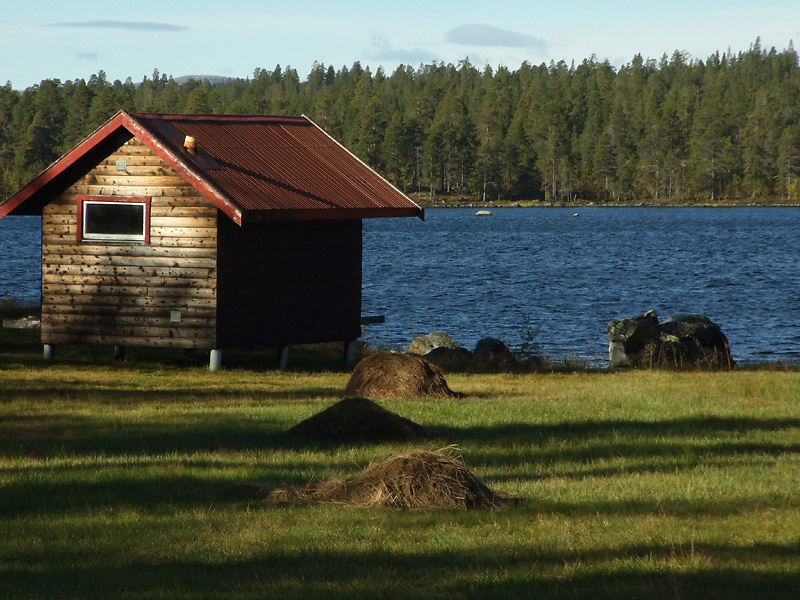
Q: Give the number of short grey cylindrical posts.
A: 5